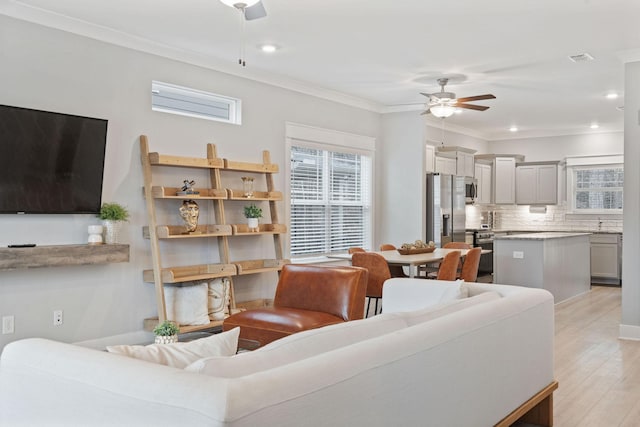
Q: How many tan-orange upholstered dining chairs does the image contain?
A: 6